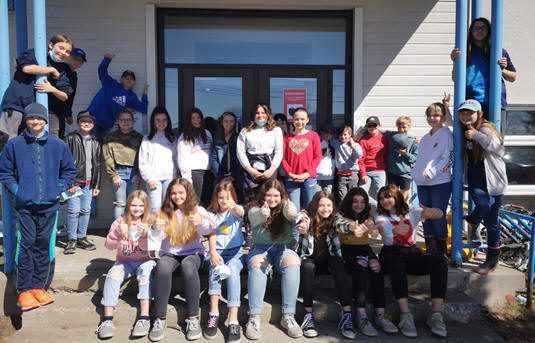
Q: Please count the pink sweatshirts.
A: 1